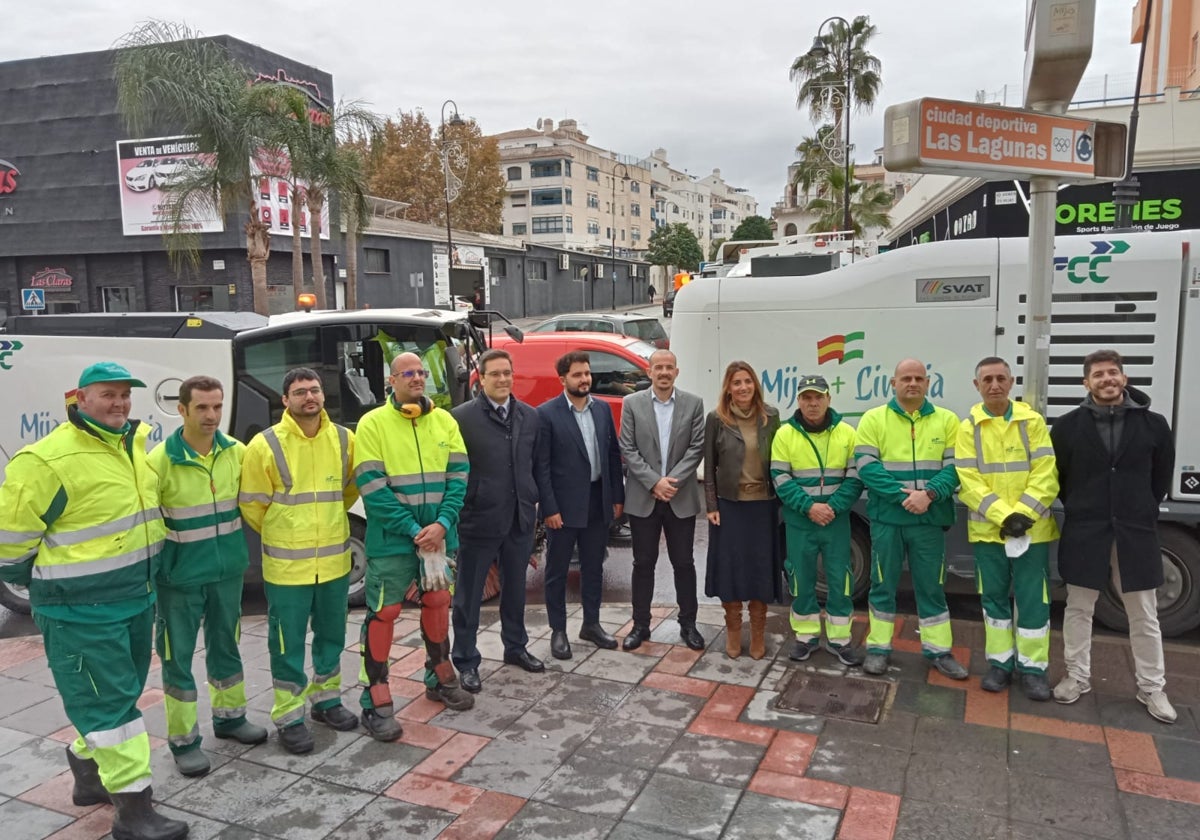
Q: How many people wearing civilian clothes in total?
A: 5